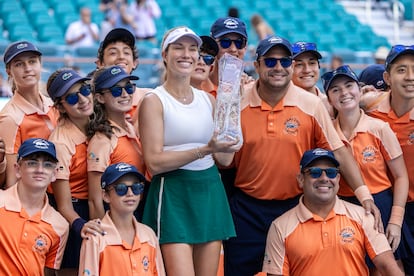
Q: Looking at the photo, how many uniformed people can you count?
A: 14